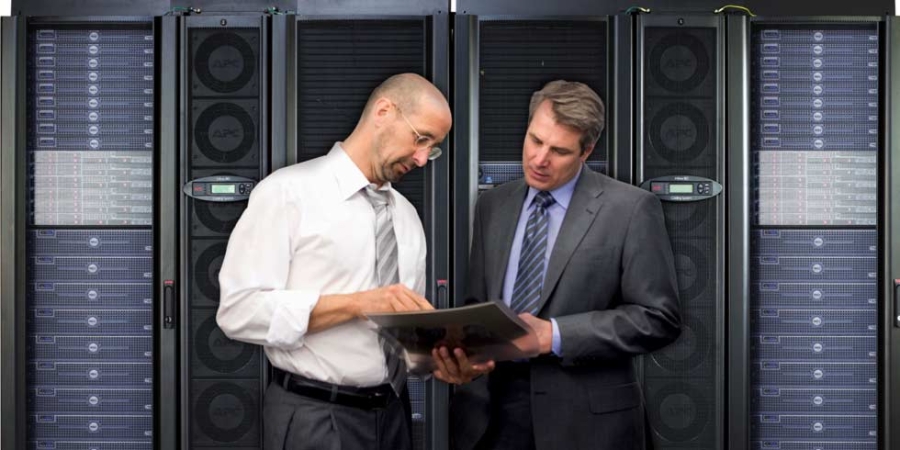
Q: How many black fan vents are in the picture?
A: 12